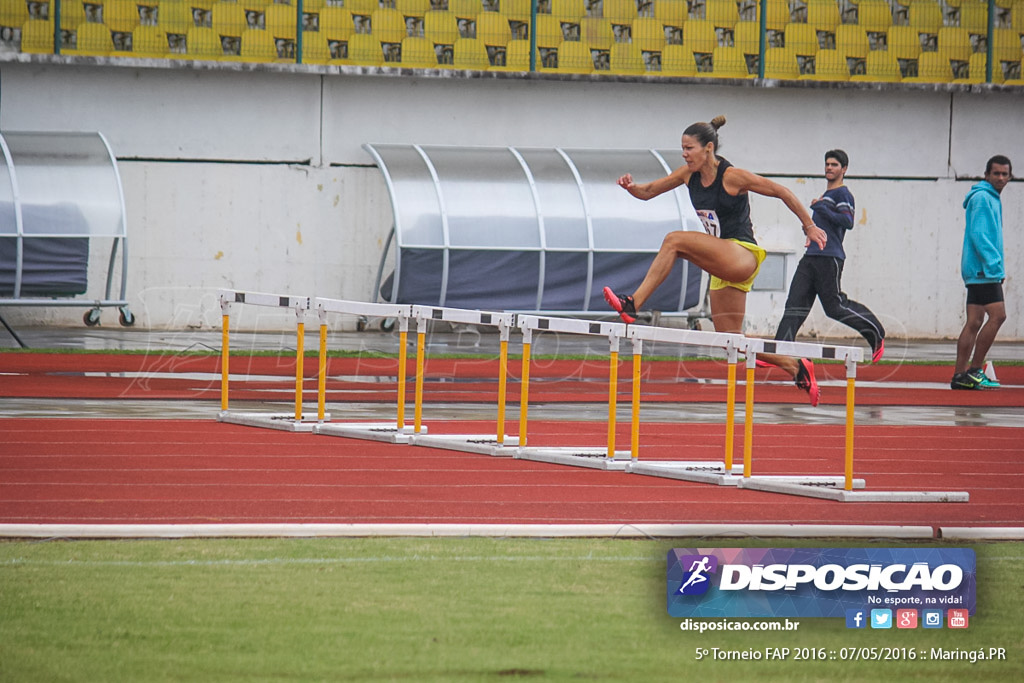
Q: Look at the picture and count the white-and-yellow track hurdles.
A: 6